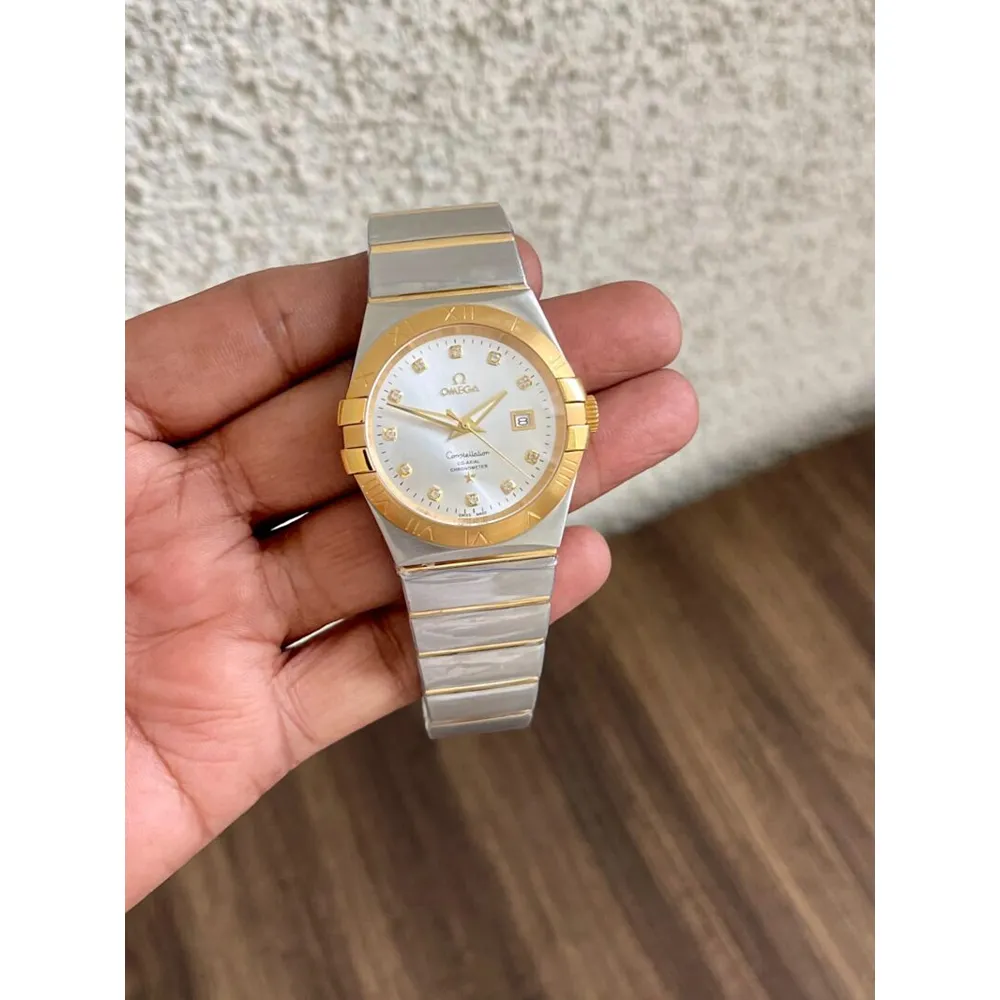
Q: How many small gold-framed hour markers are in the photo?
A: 11